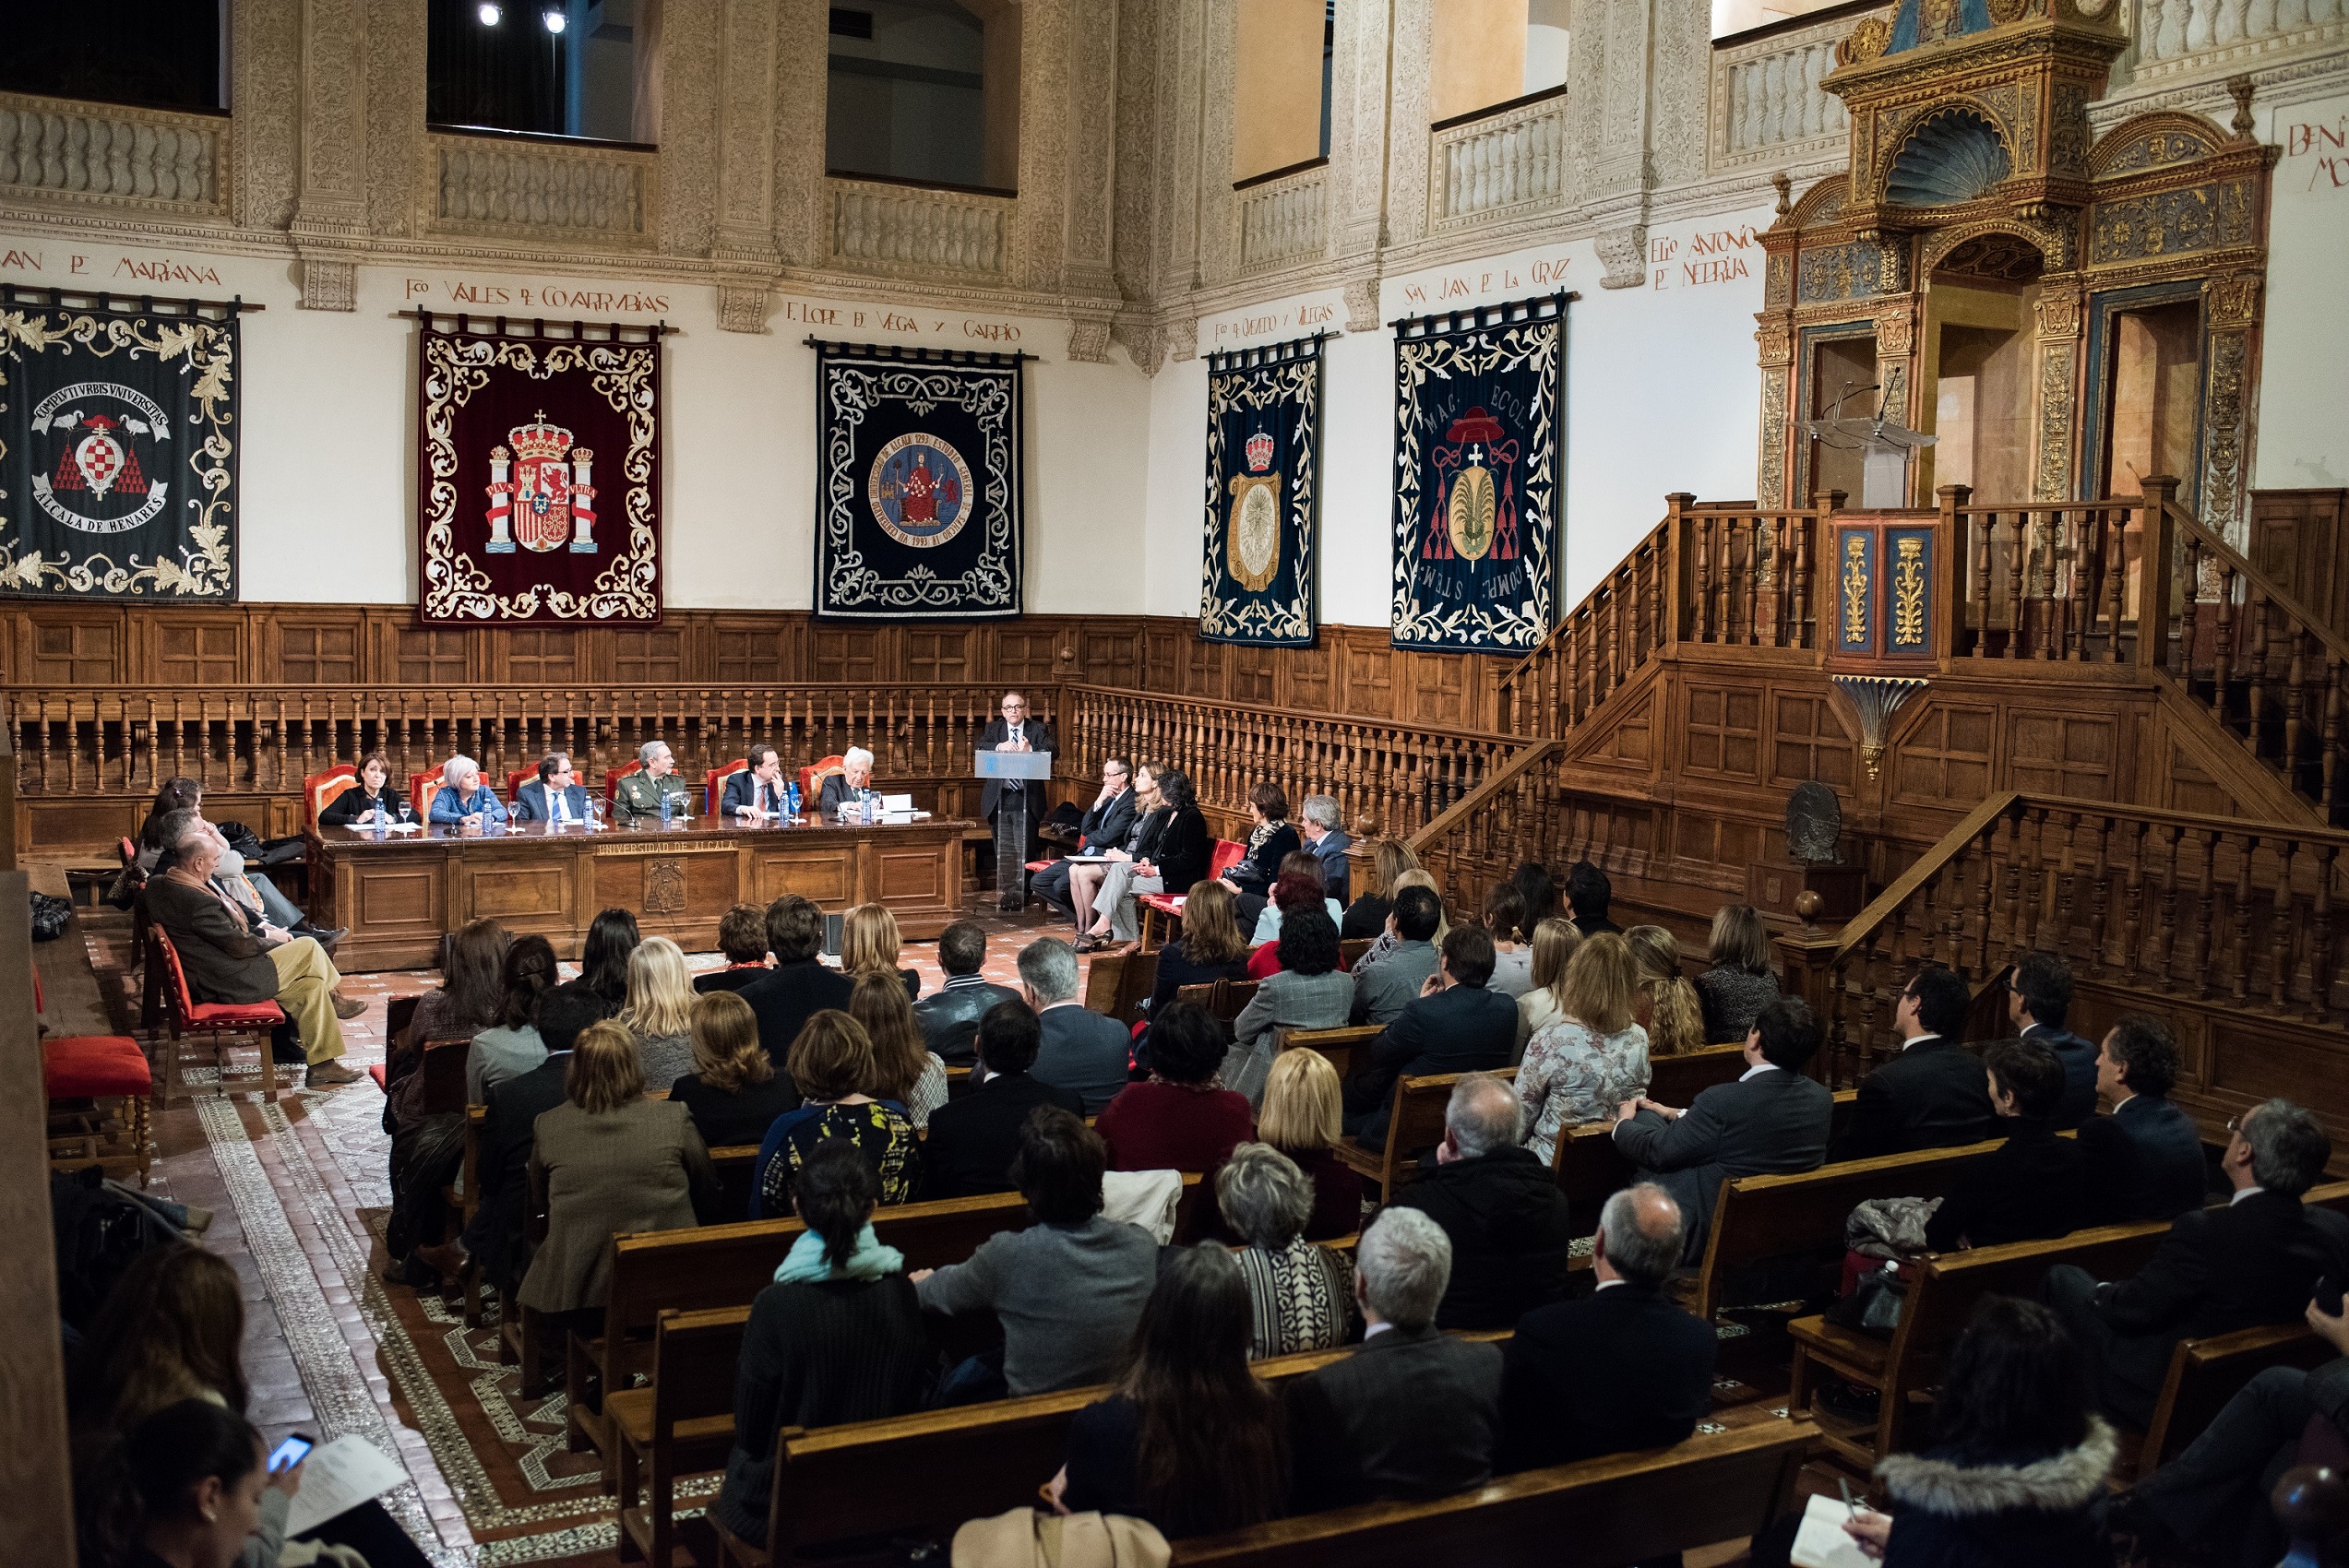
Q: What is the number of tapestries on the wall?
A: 5